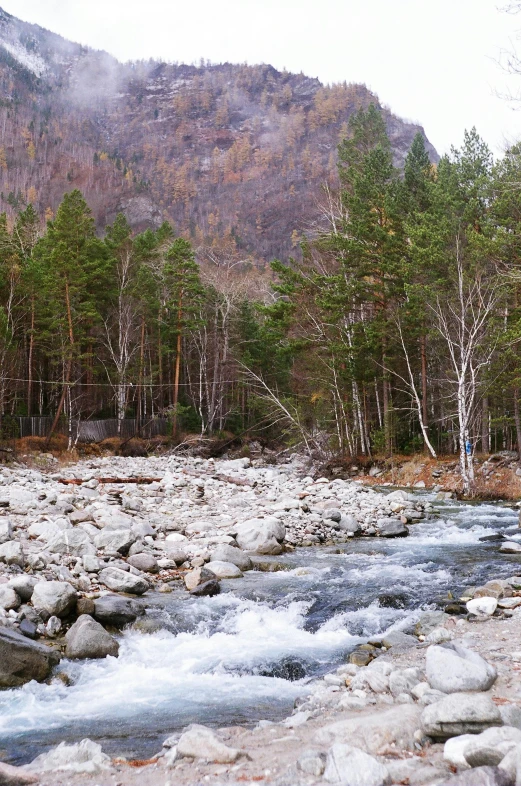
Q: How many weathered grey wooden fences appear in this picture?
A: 1